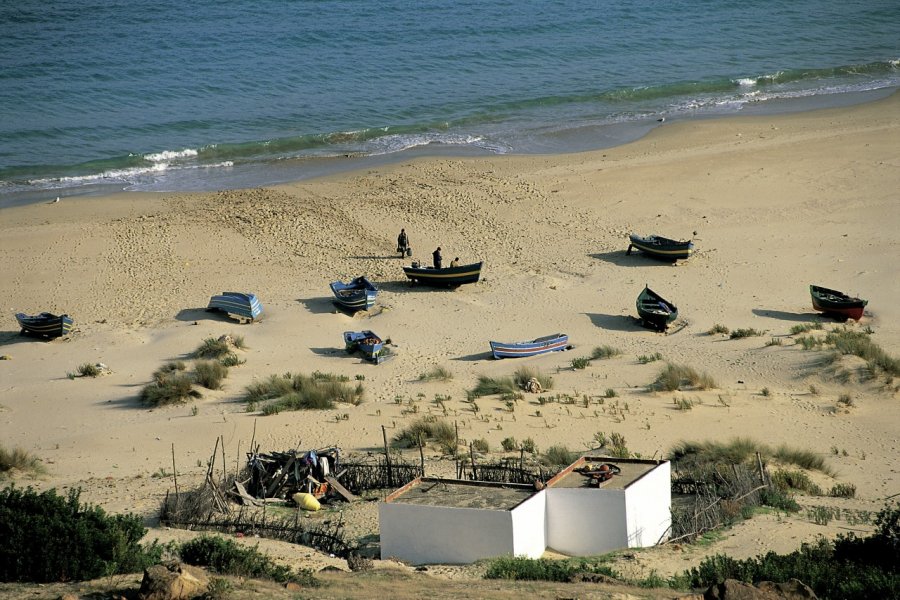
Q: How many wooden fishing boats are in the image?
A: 9